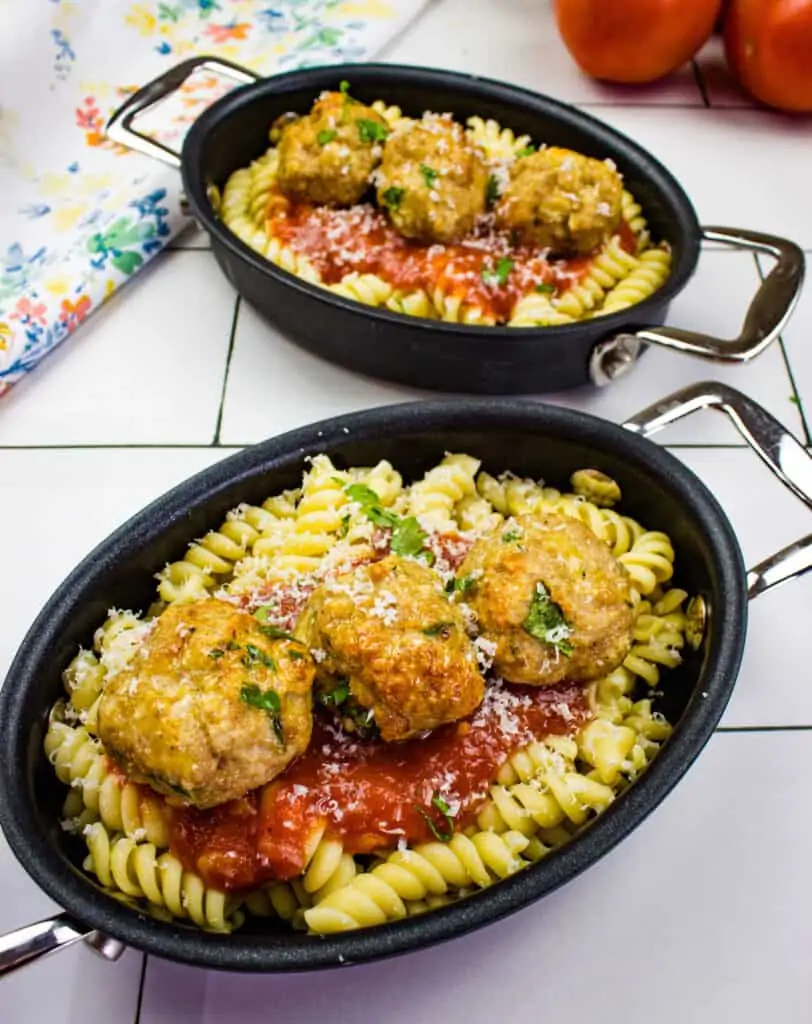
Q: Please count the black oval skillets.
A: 2